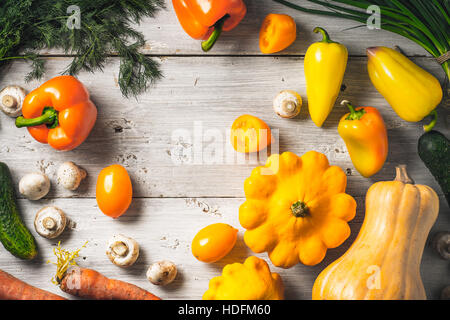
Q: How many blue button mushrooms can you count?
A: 0